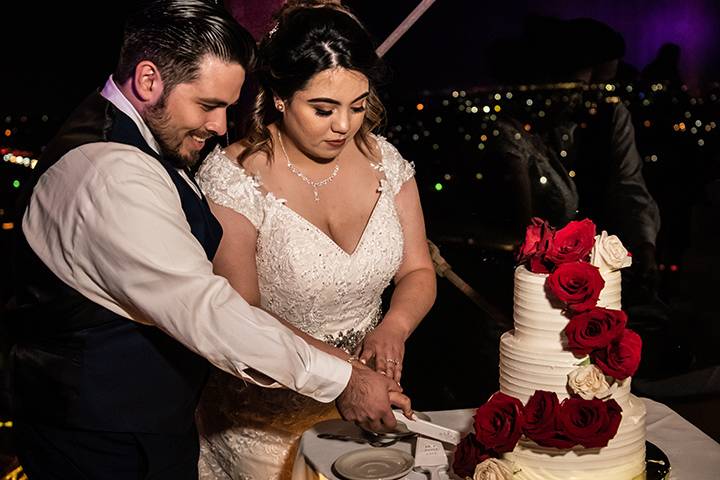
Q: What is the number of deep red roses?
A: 9